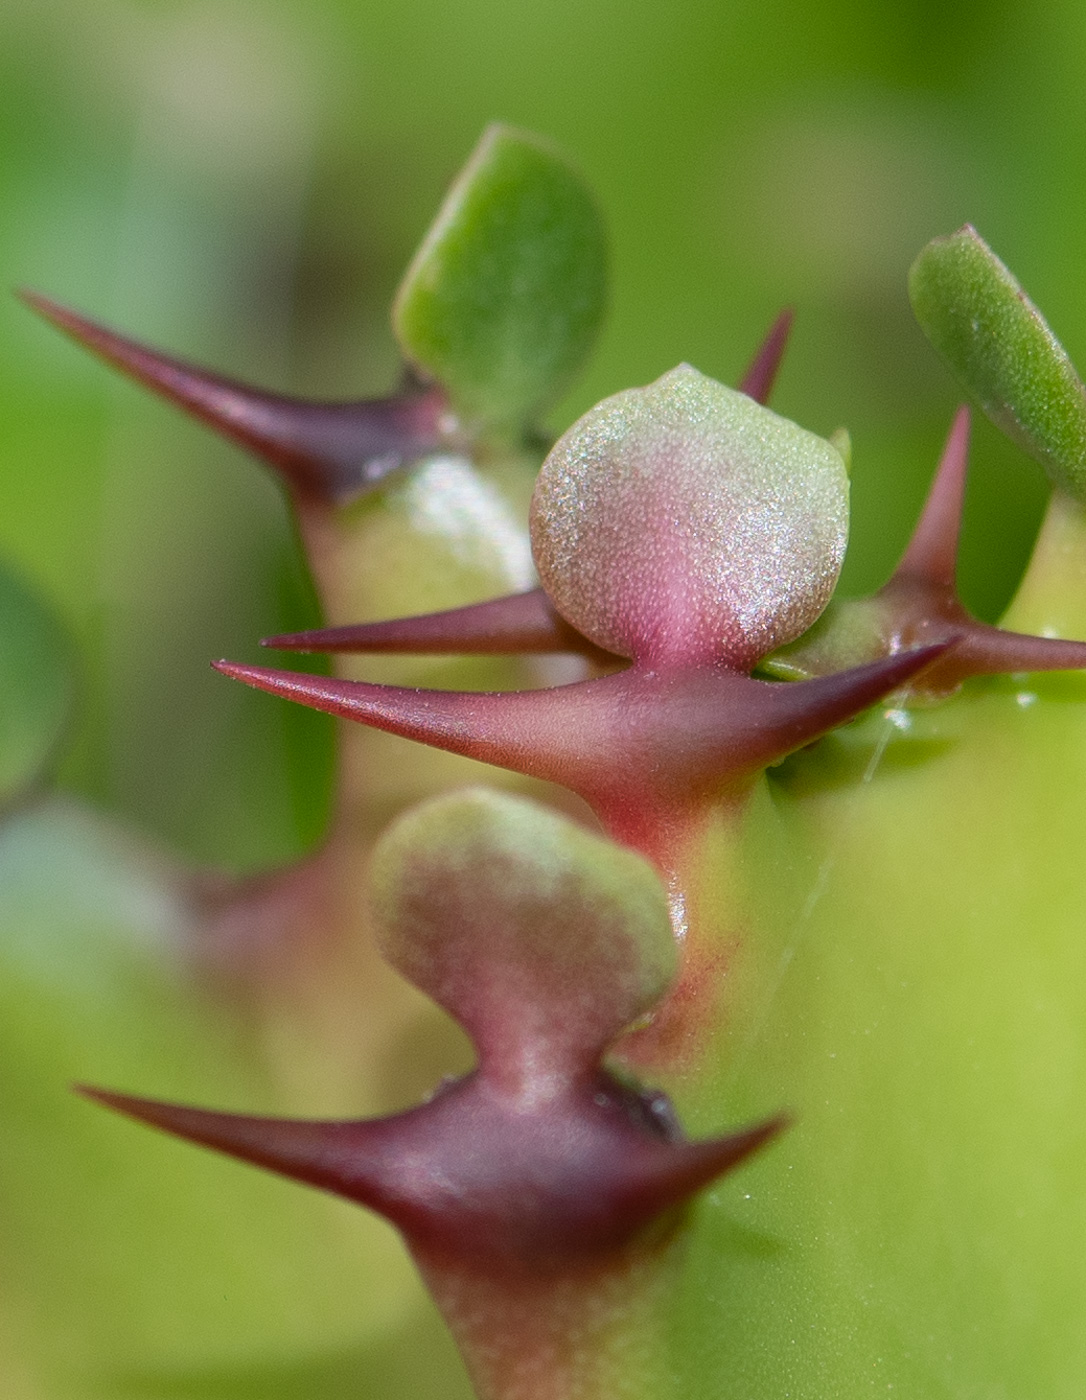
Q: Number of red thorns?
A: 9